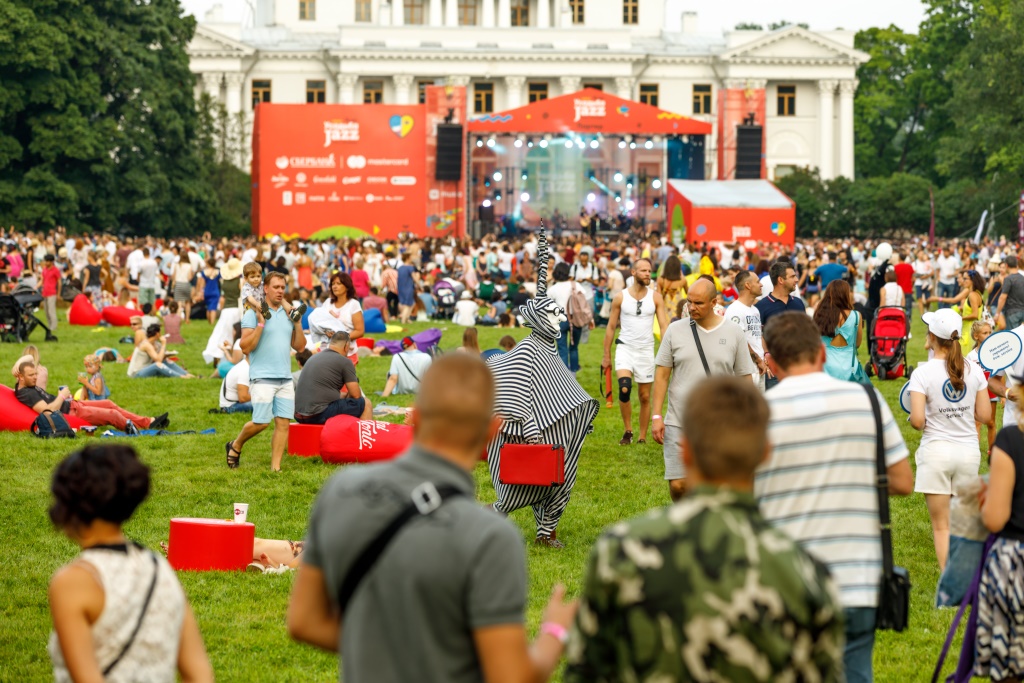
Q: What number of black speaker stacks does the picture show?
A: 2